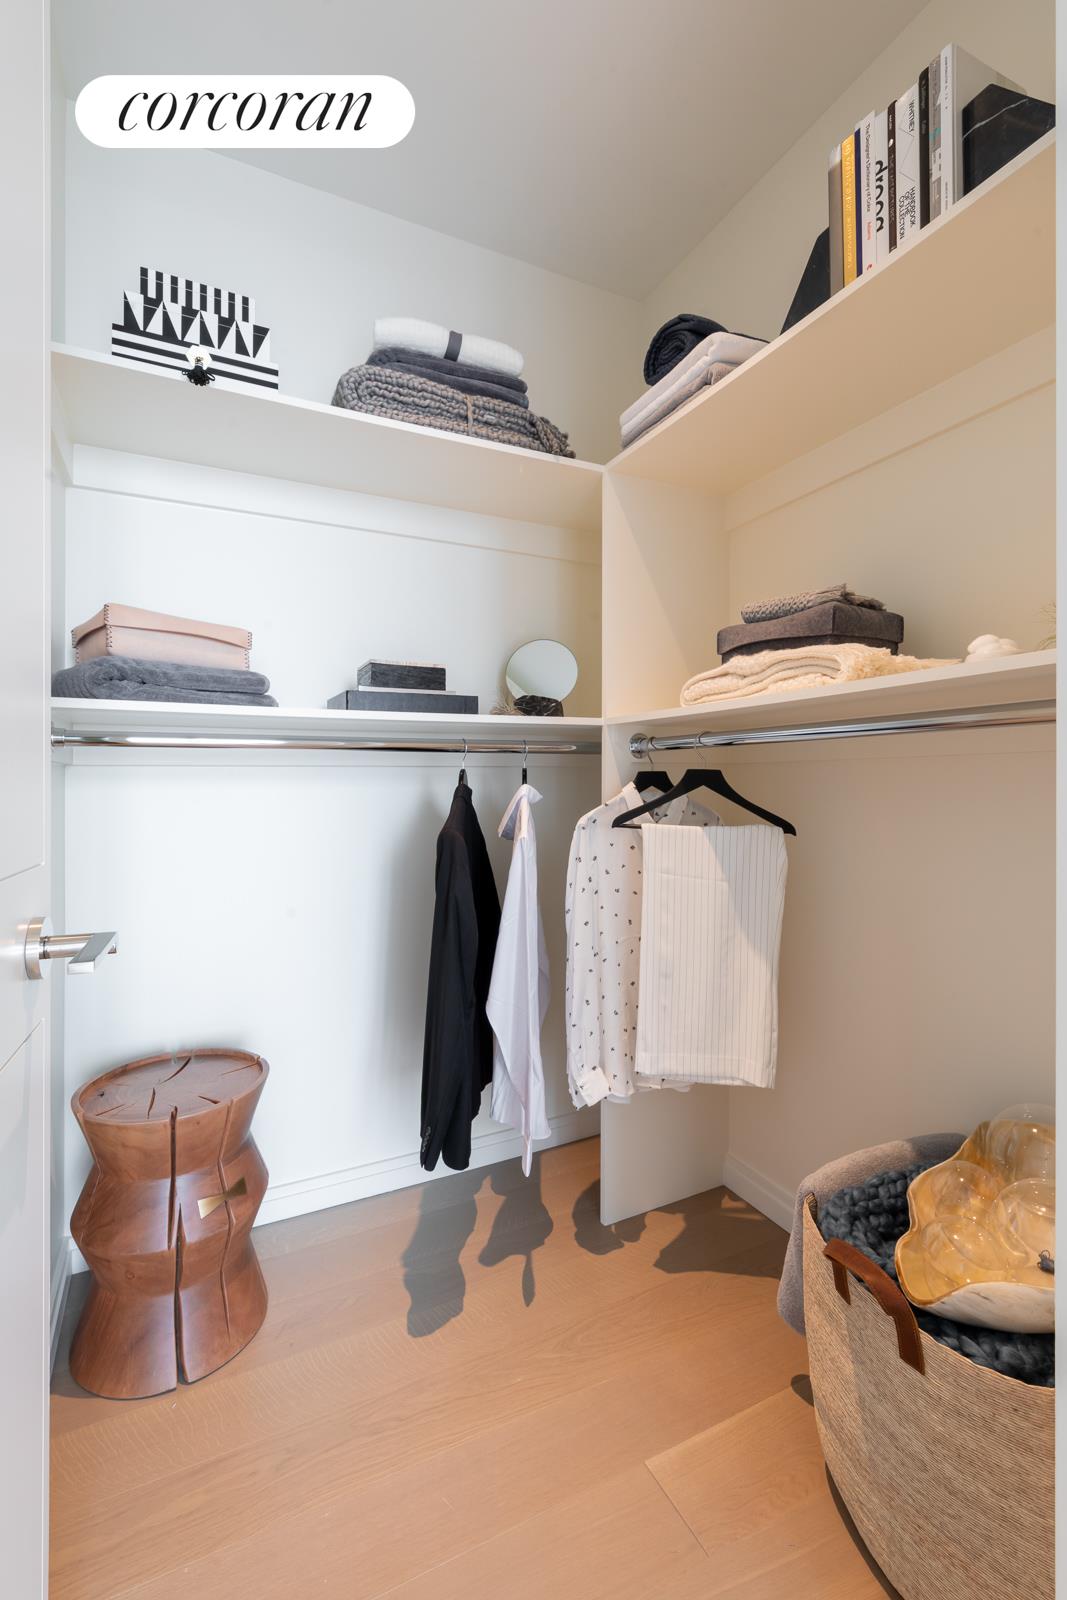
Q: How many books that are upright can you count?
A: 10